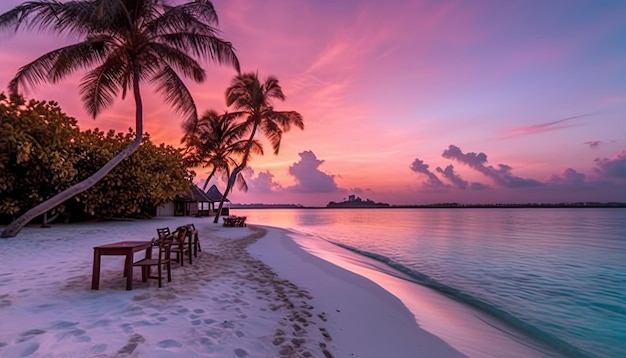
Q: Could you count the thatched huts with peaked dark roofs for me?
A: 2